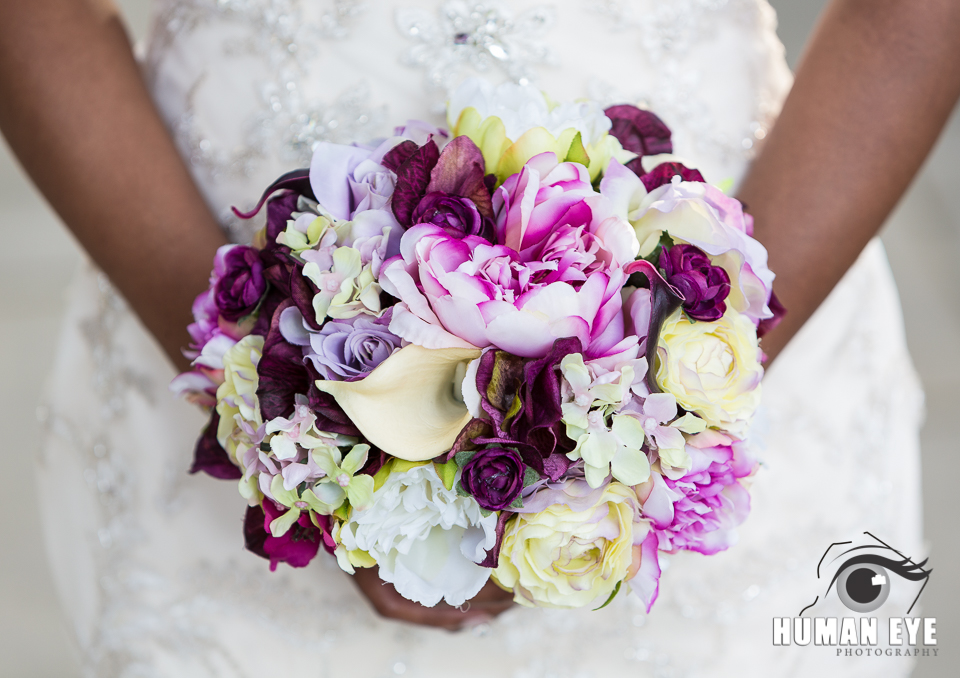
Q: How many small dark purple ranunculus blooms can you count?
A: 4